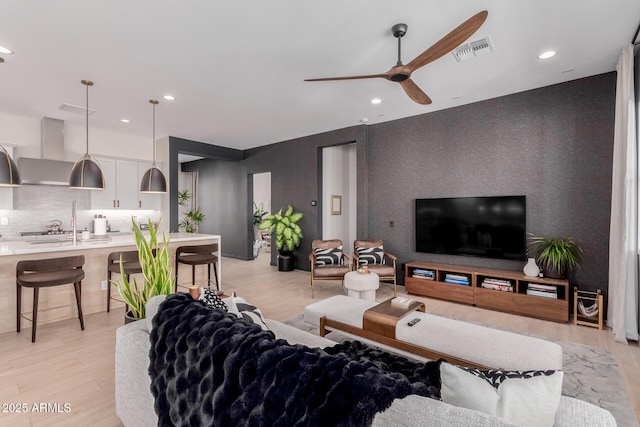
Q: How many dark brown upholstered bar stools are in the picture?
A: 3